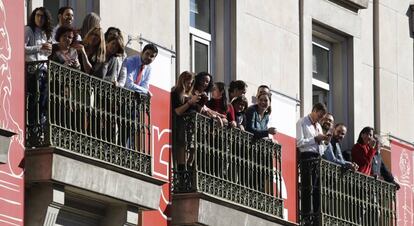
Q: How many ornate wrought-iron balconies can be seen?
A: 3